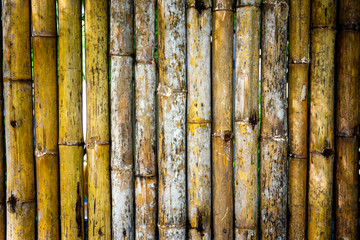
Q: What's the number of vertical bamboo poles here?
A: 14